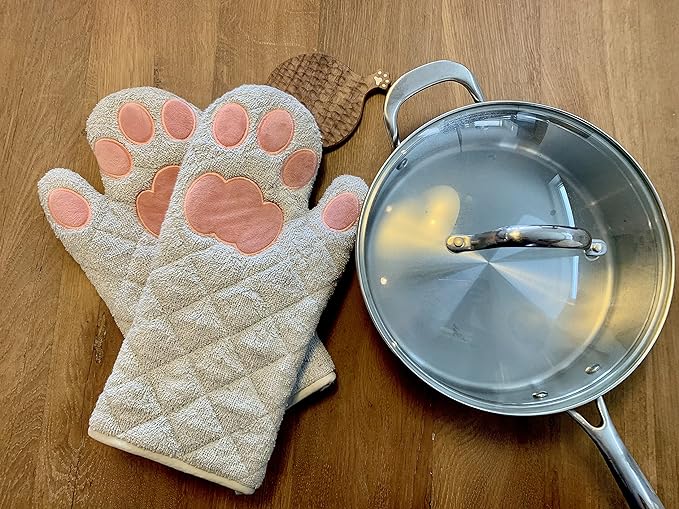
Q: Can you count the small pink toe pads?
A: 8